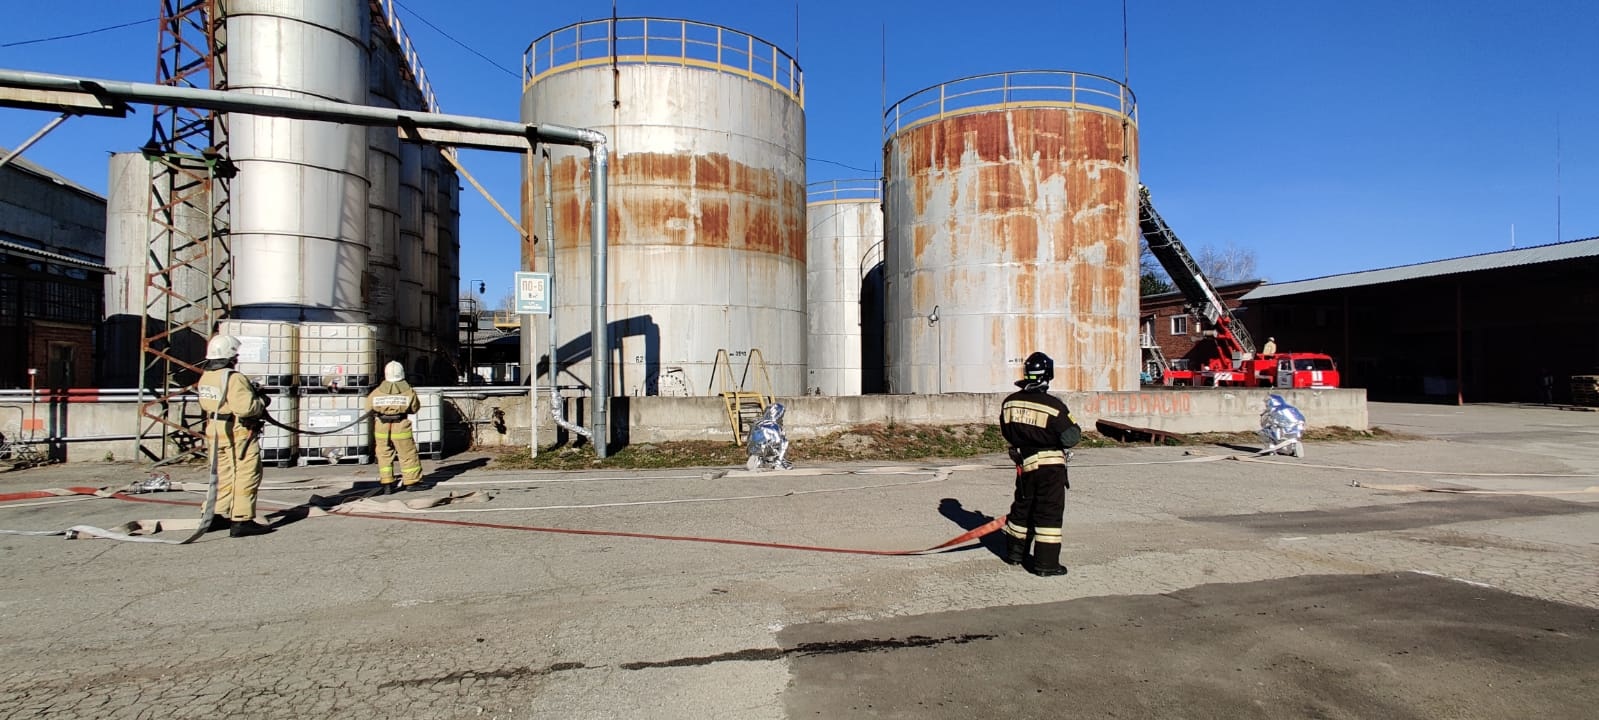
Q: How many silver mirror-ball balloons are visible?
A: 0